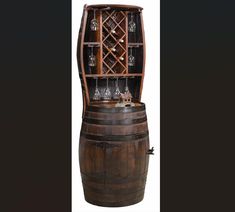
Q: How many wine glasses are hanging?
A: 8